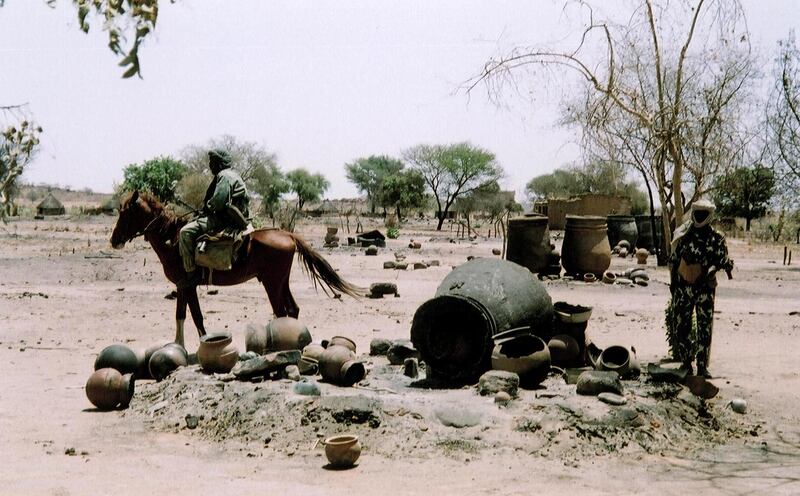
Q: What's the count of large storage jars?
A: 5